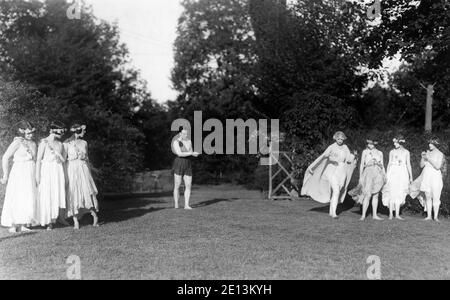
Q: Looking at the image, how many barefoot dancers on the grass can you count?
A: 8